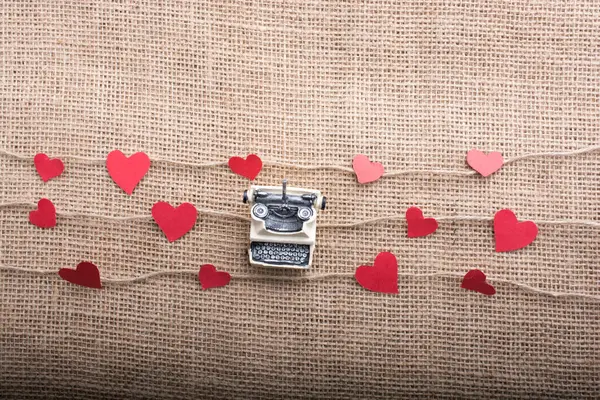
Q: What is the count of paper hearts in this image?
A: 13